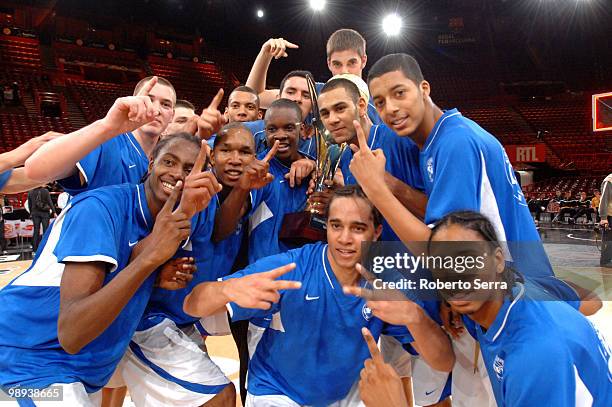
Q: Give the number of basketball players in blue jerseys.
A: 12